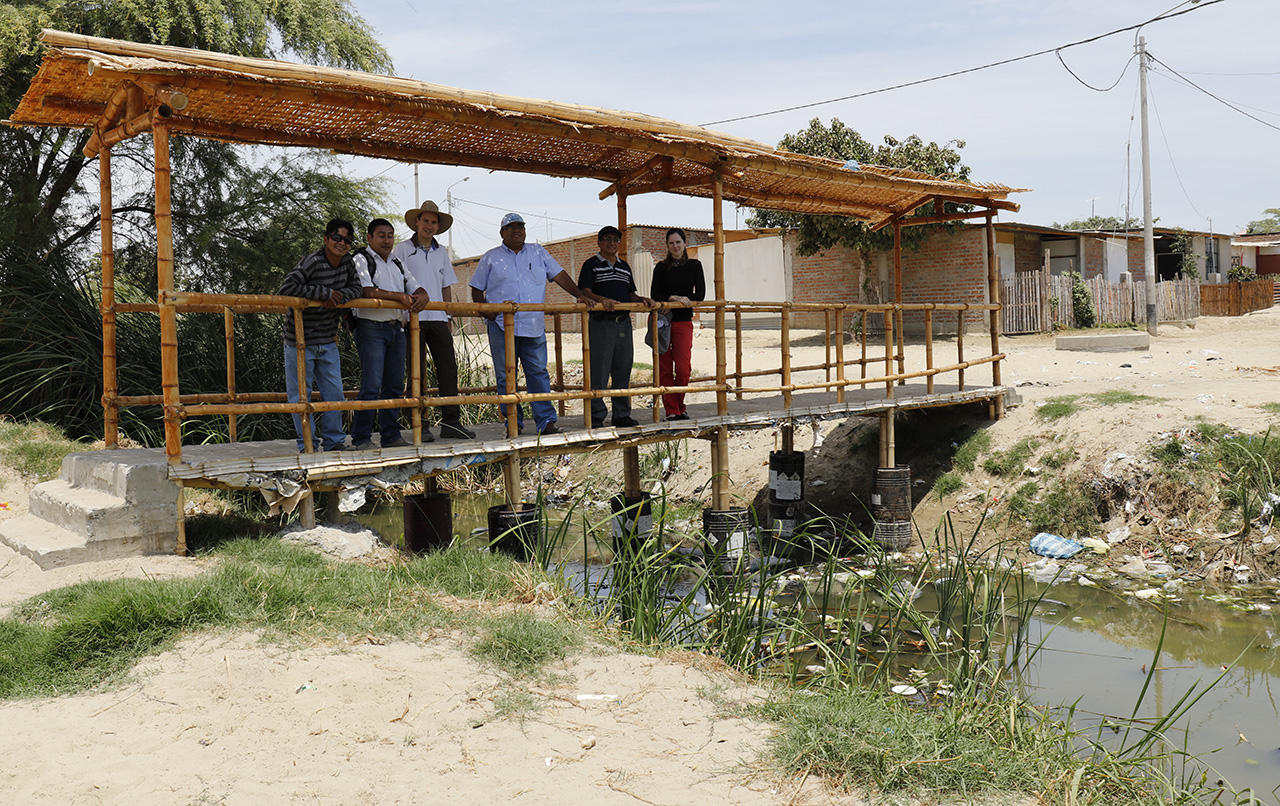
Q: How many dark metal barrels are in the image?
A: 6